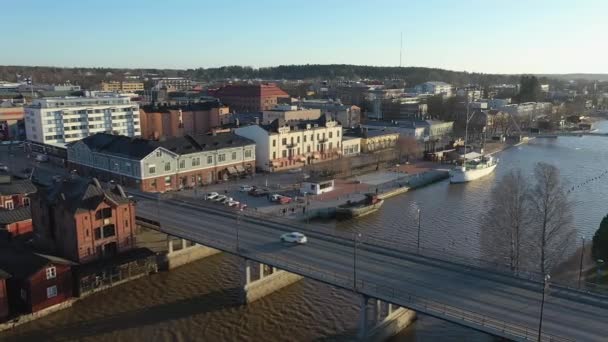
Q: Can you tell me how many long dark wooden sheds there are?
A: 1